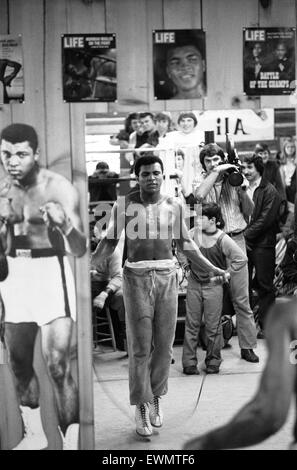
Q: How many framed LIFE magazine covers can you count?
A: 3